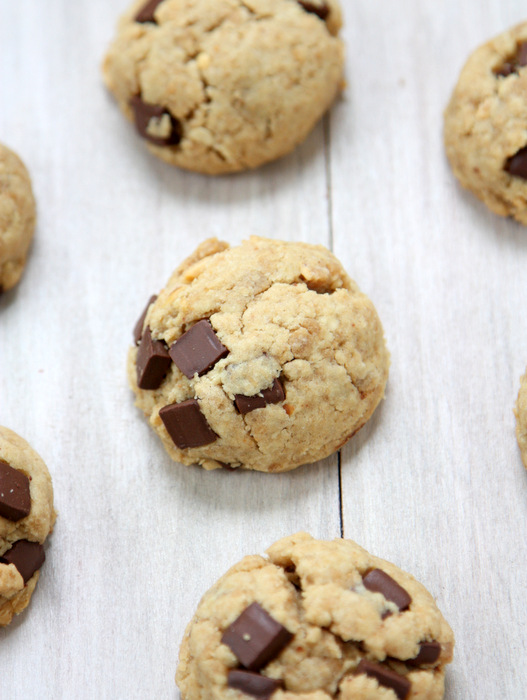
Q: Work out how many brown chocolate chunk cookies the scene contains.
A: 7